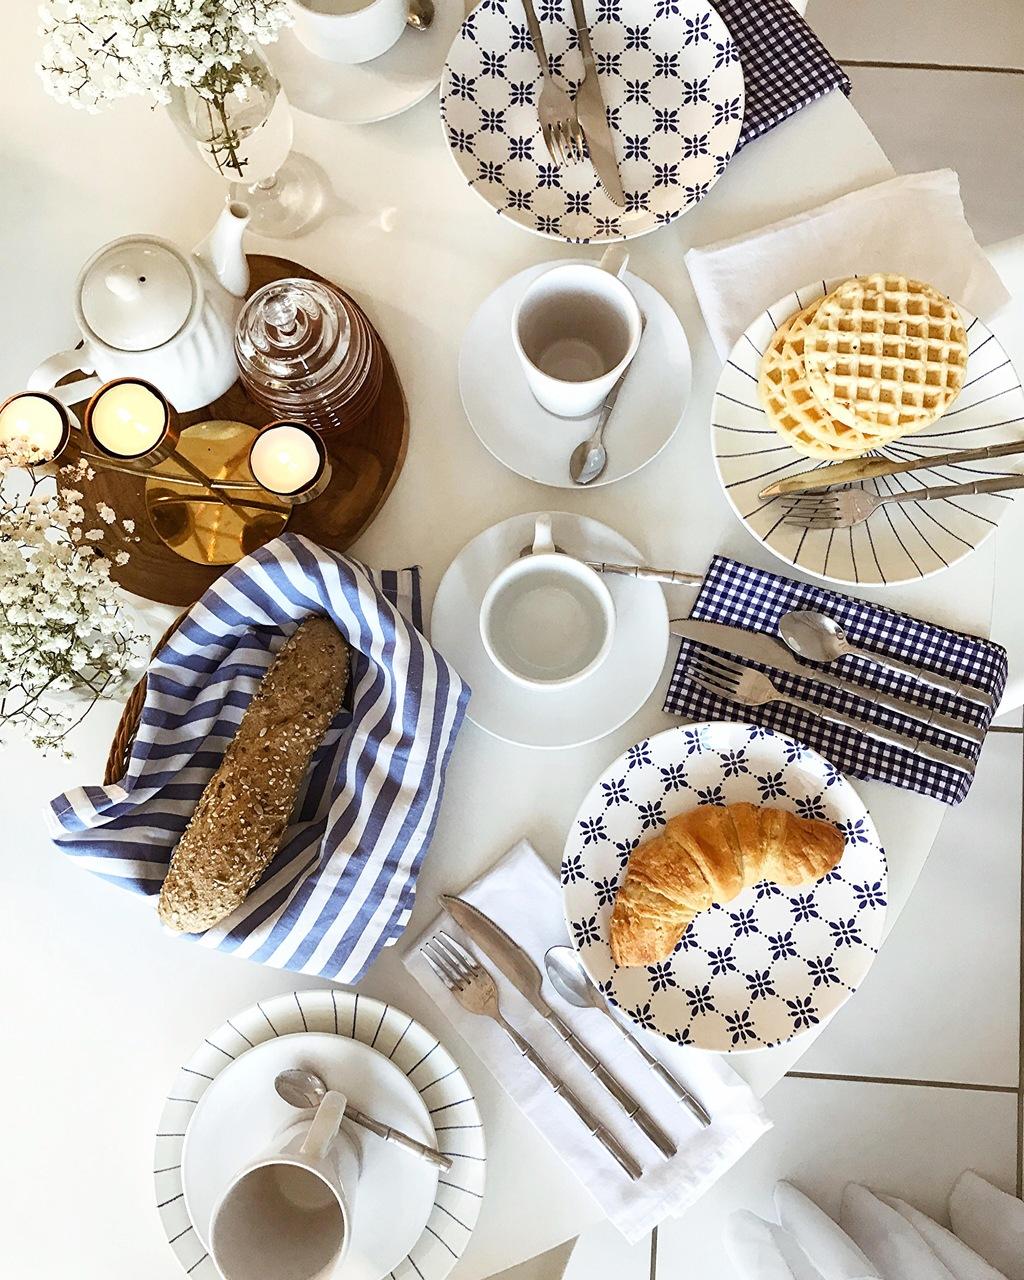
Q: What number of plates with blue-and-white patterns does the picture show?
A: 2